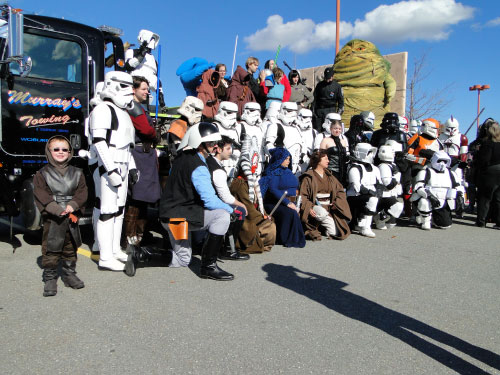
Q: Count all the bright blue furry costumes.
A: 1